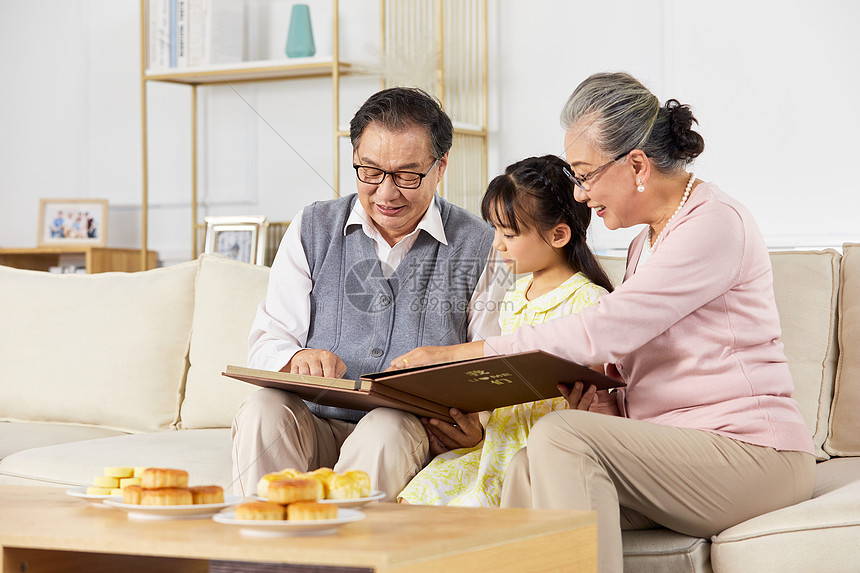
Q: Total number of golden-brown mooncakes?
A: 7